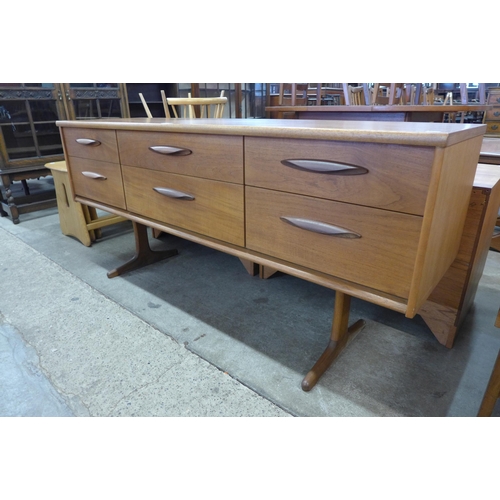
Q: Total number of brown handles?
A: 6